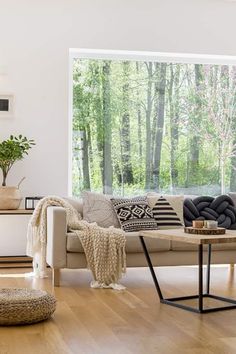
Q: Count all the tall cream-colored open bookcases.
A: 0